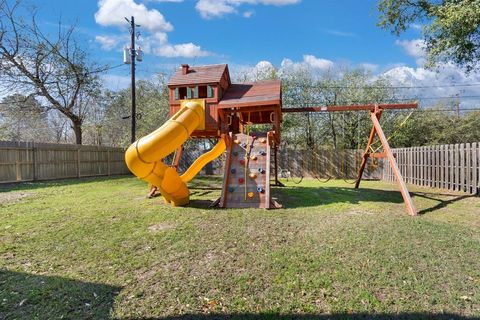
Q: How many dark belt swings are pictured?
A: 3